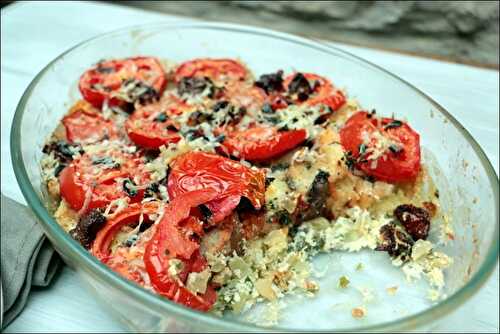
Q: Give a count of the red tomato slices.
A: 11